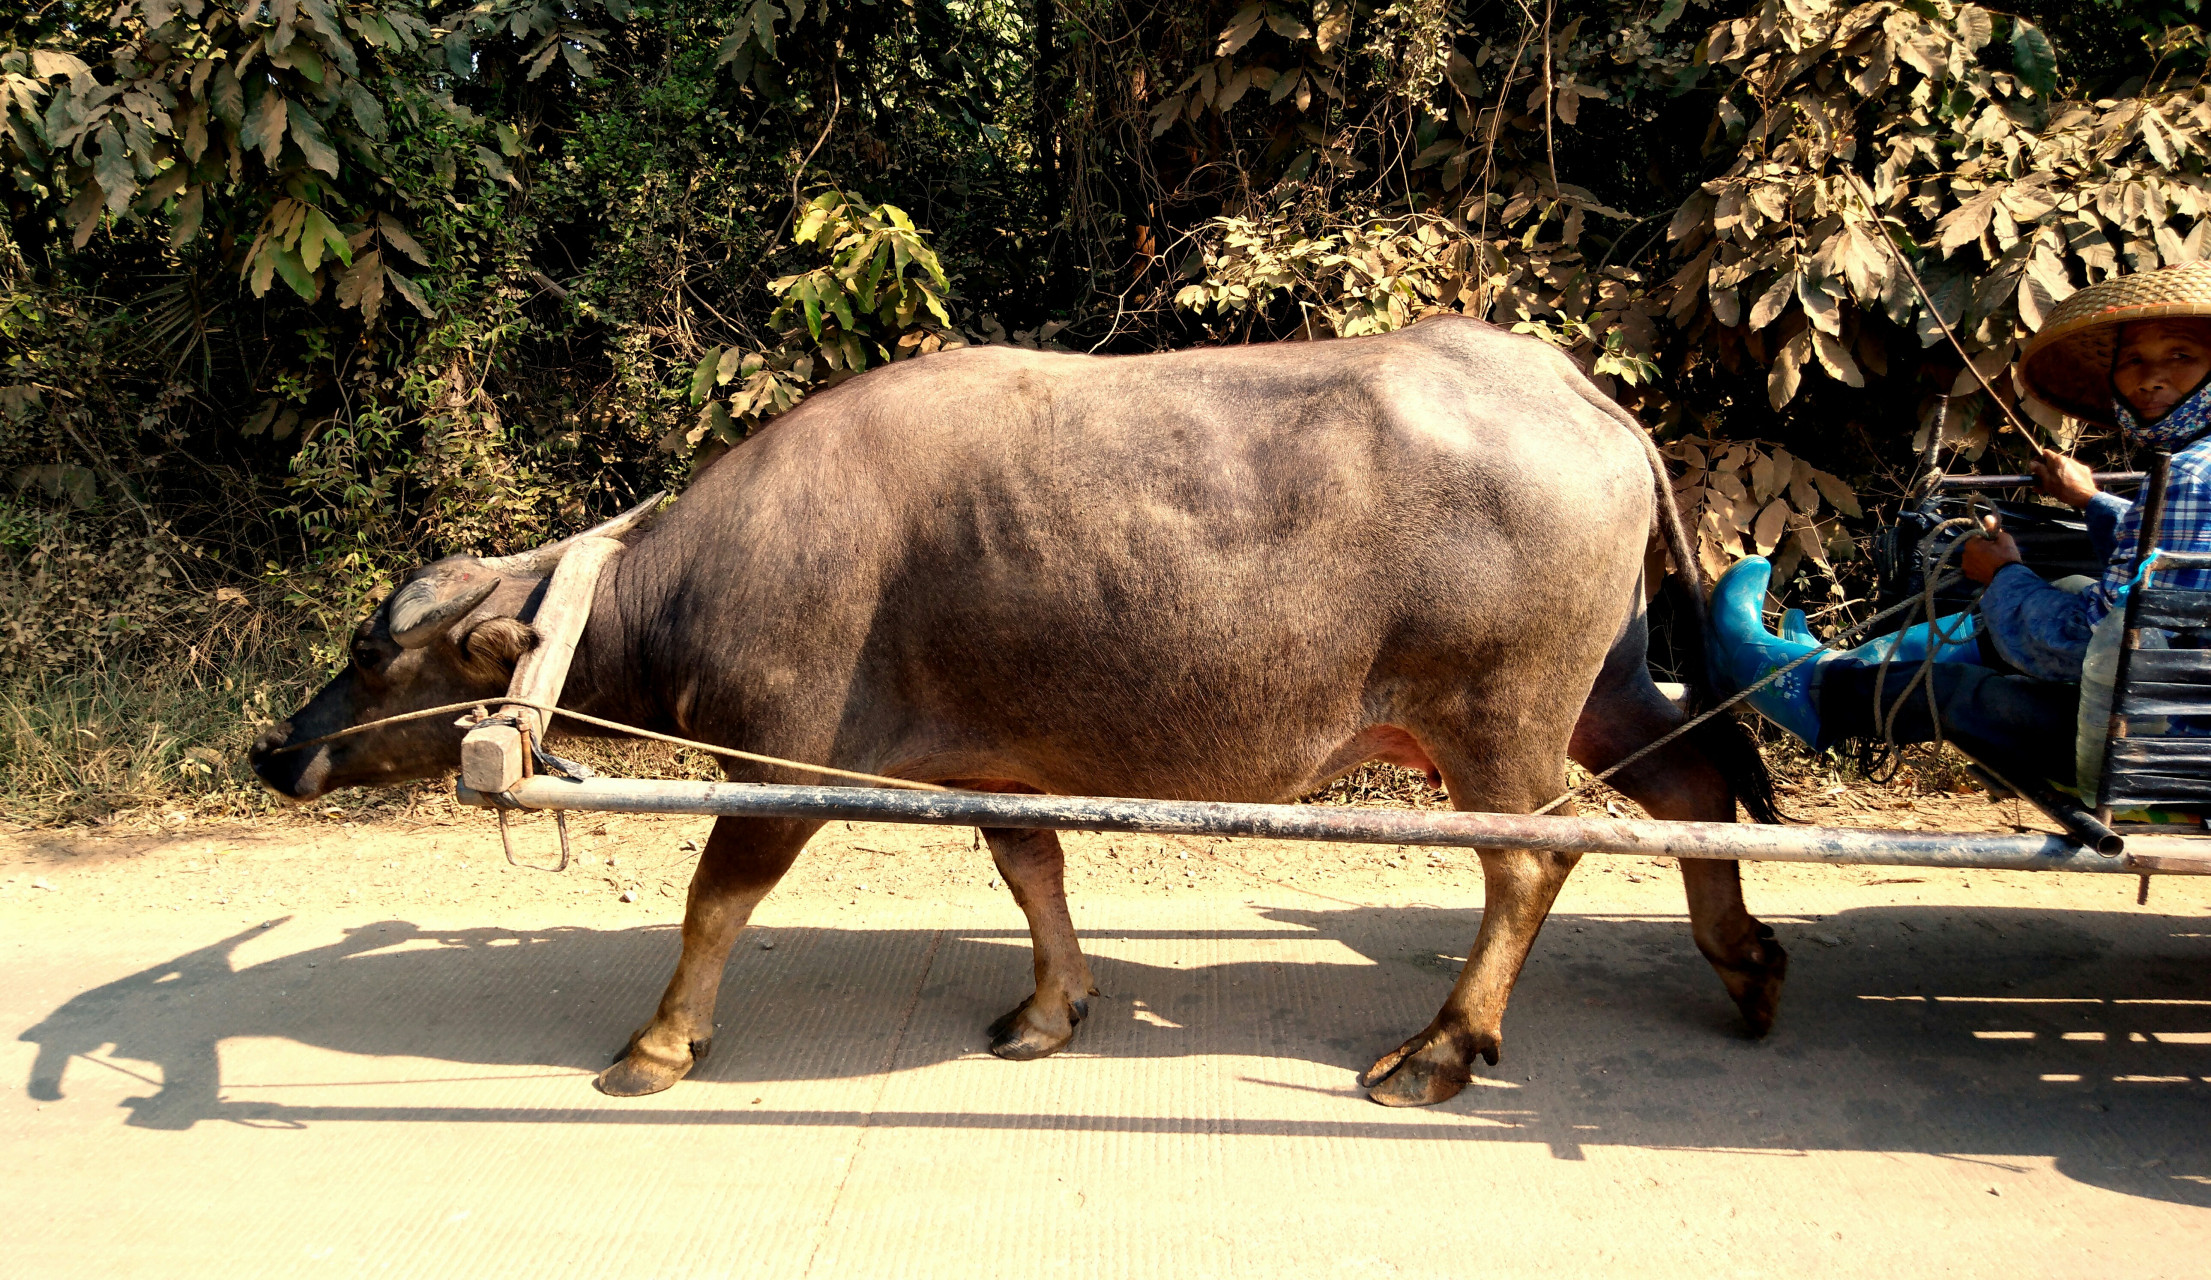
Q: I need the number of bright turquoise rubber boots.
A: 2